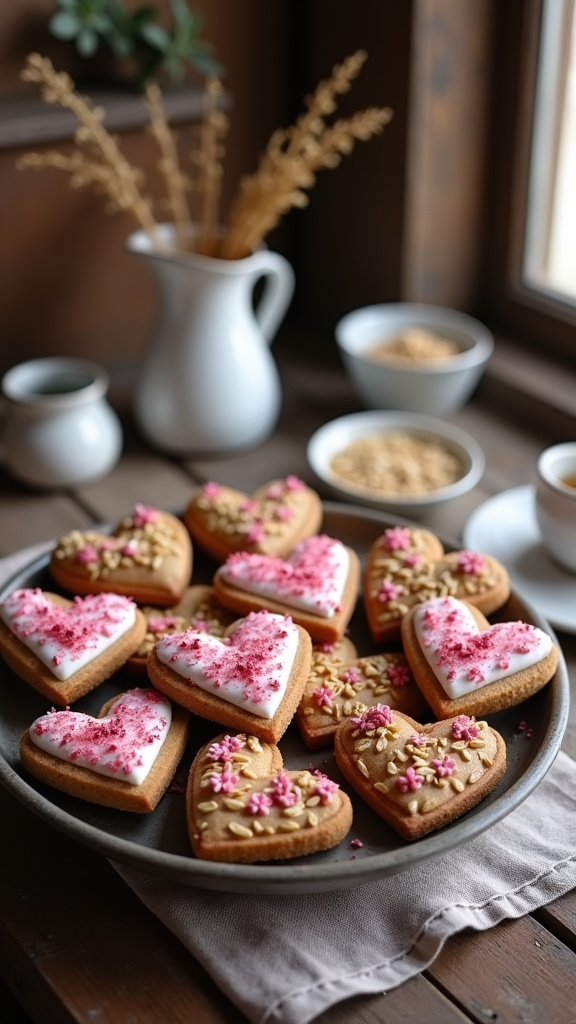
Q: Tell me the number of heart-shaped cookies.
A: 12